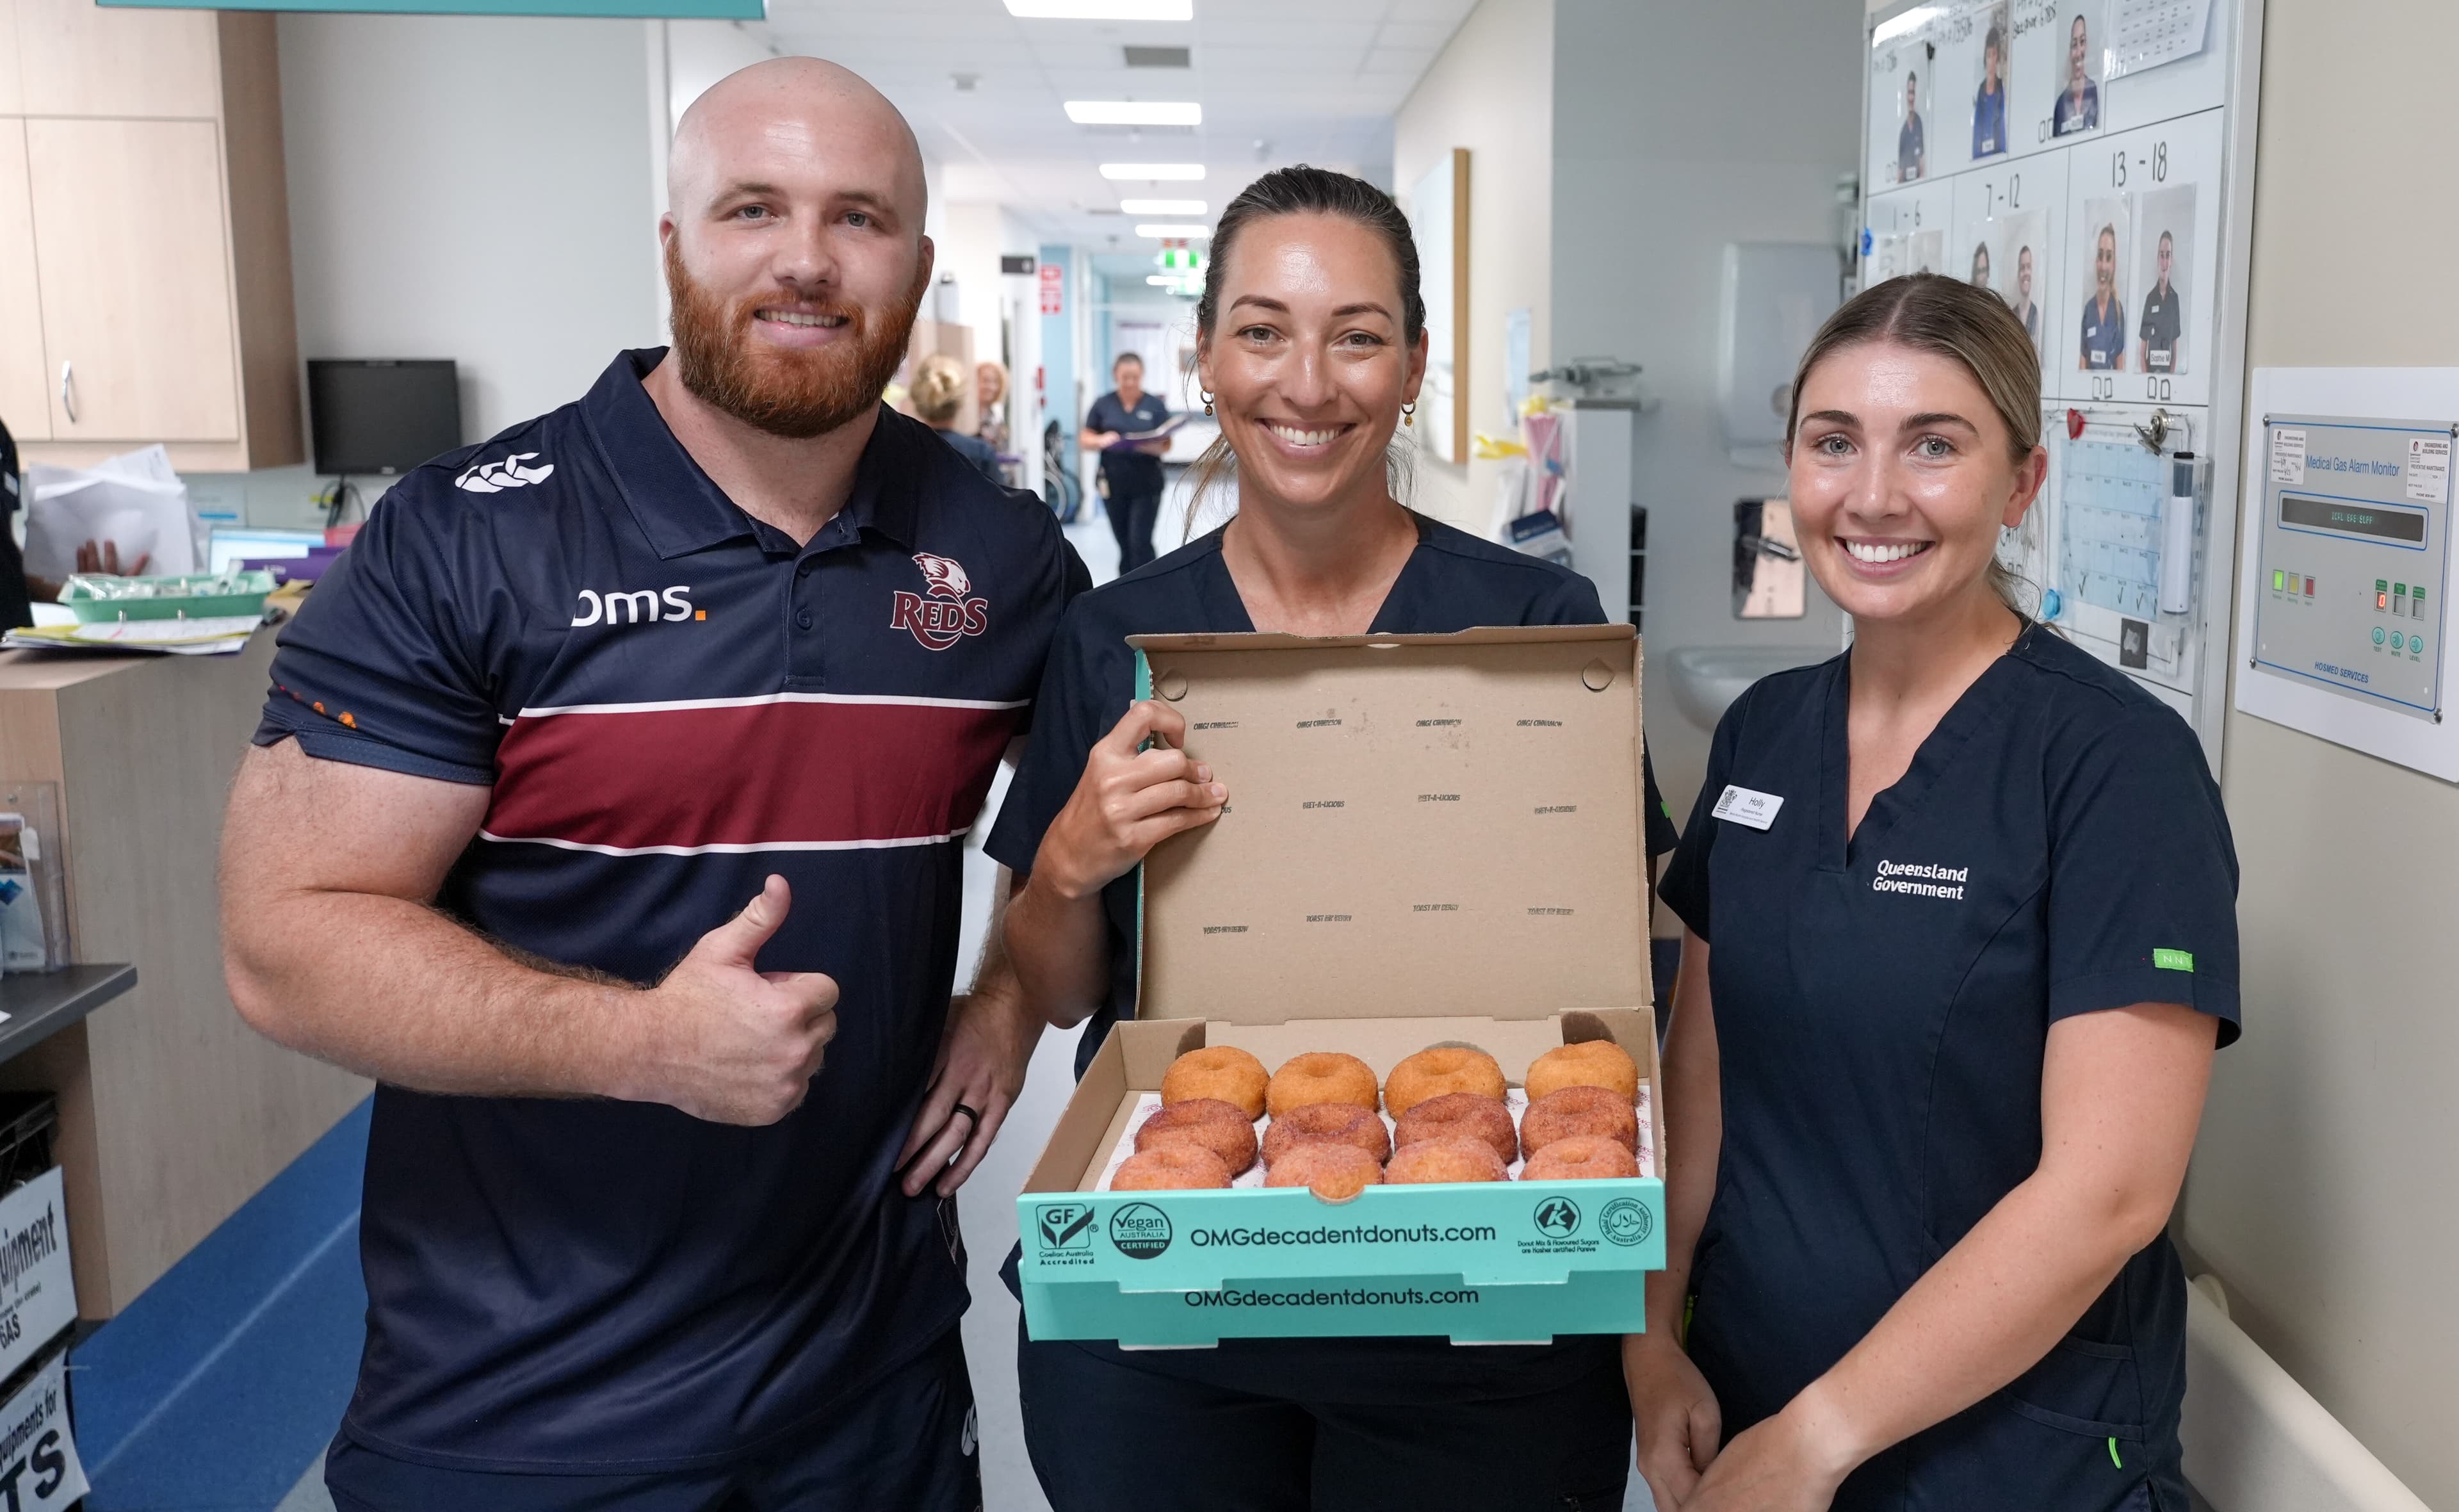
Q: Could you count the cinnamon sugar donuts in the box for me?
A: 4